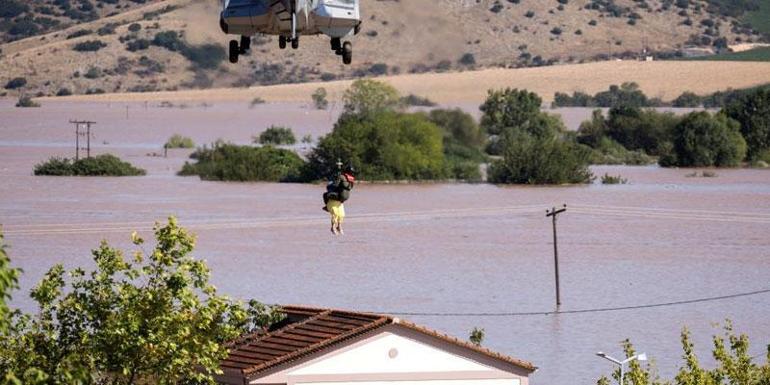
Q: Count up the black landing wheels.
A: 4